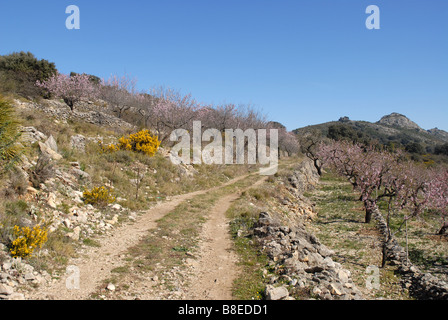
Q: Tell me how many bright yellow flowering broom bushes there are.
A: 3